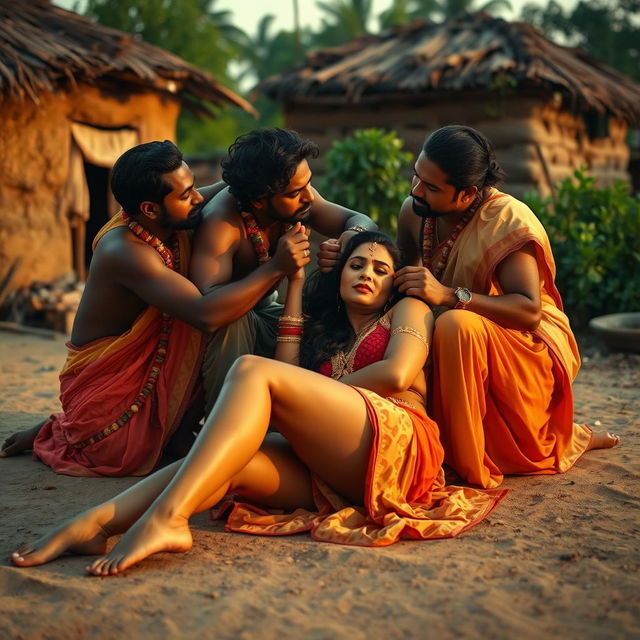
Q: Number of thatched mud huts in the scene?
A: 2